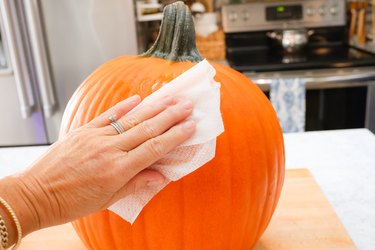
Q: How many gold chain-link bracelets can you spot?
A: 1